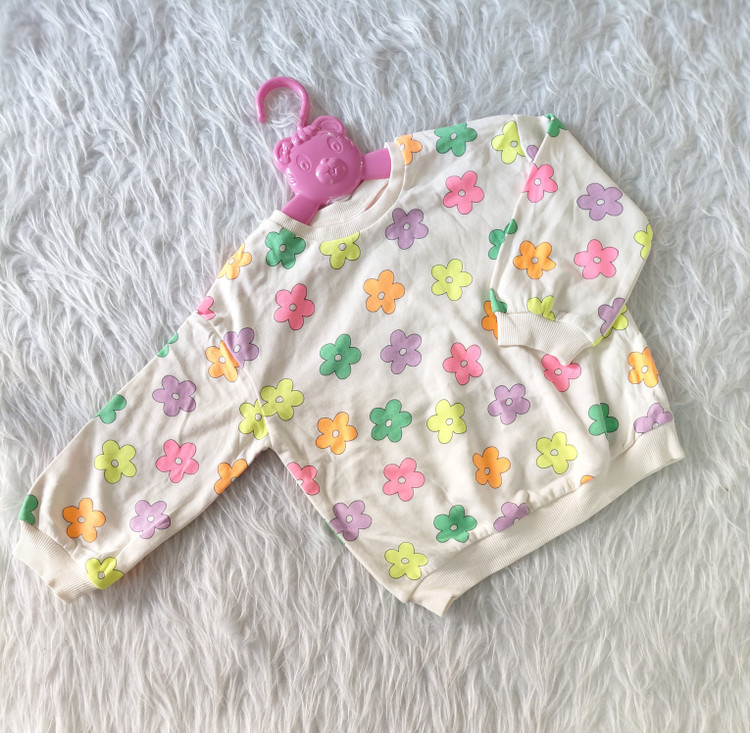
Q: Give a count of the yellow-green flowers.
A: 13